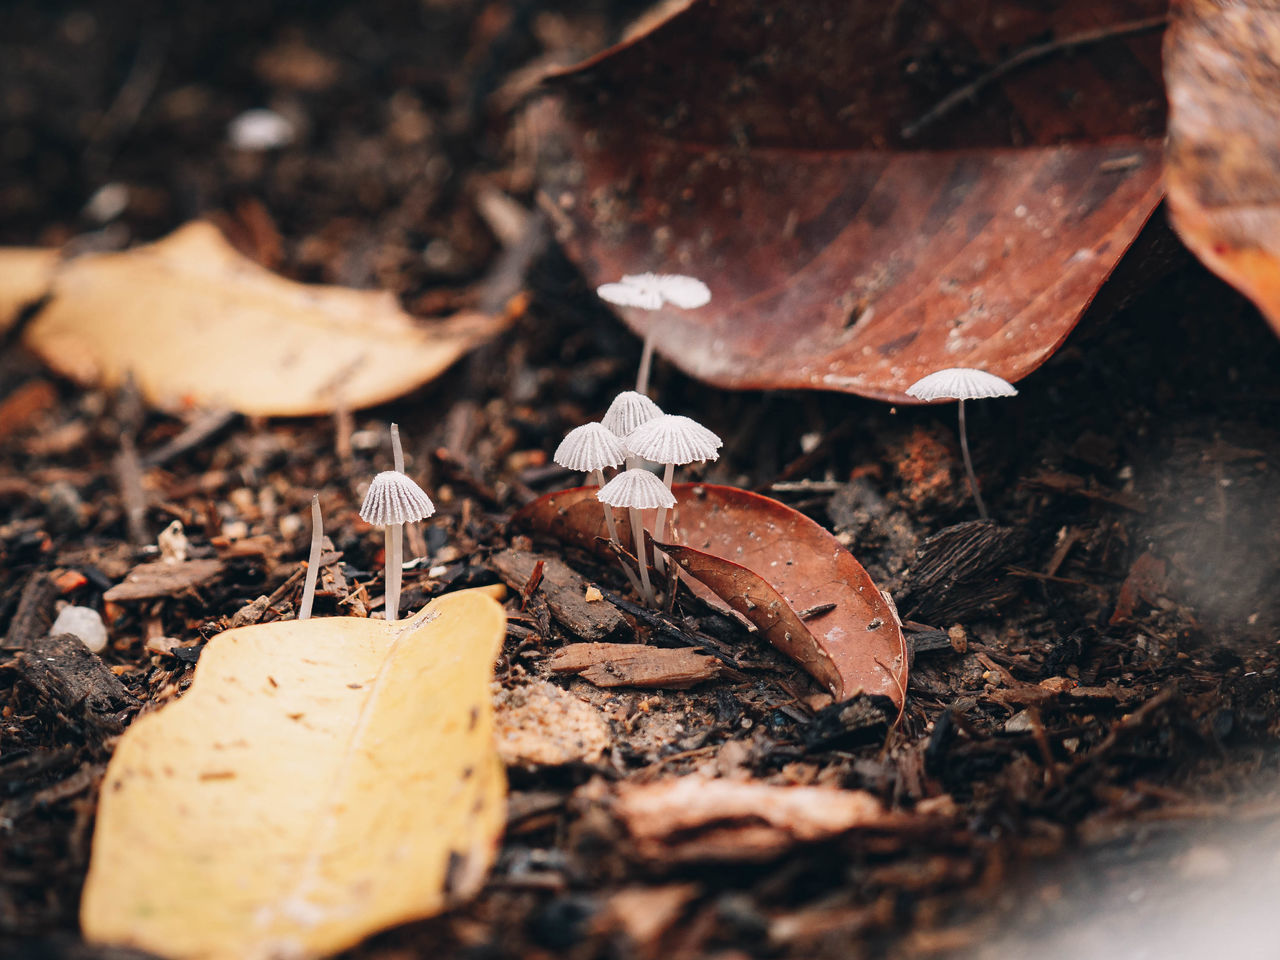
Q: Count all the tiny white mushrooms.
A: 7